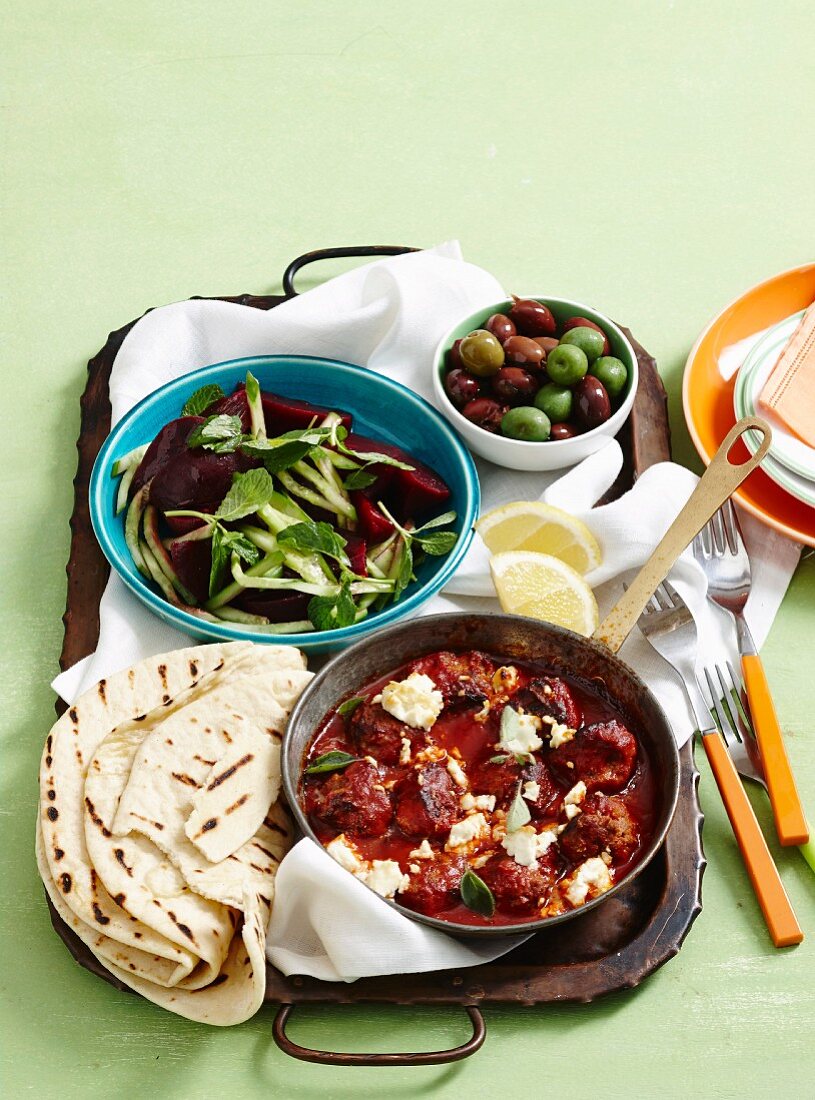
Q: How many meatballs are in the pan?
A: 10